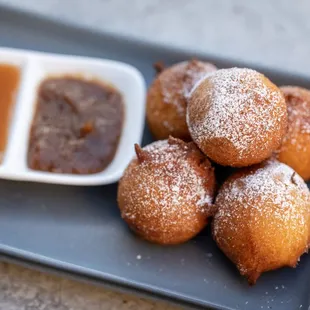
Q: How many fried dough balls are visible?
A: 5